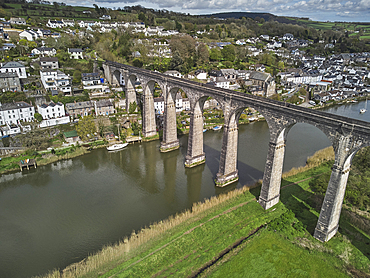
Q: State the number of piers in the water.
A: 3